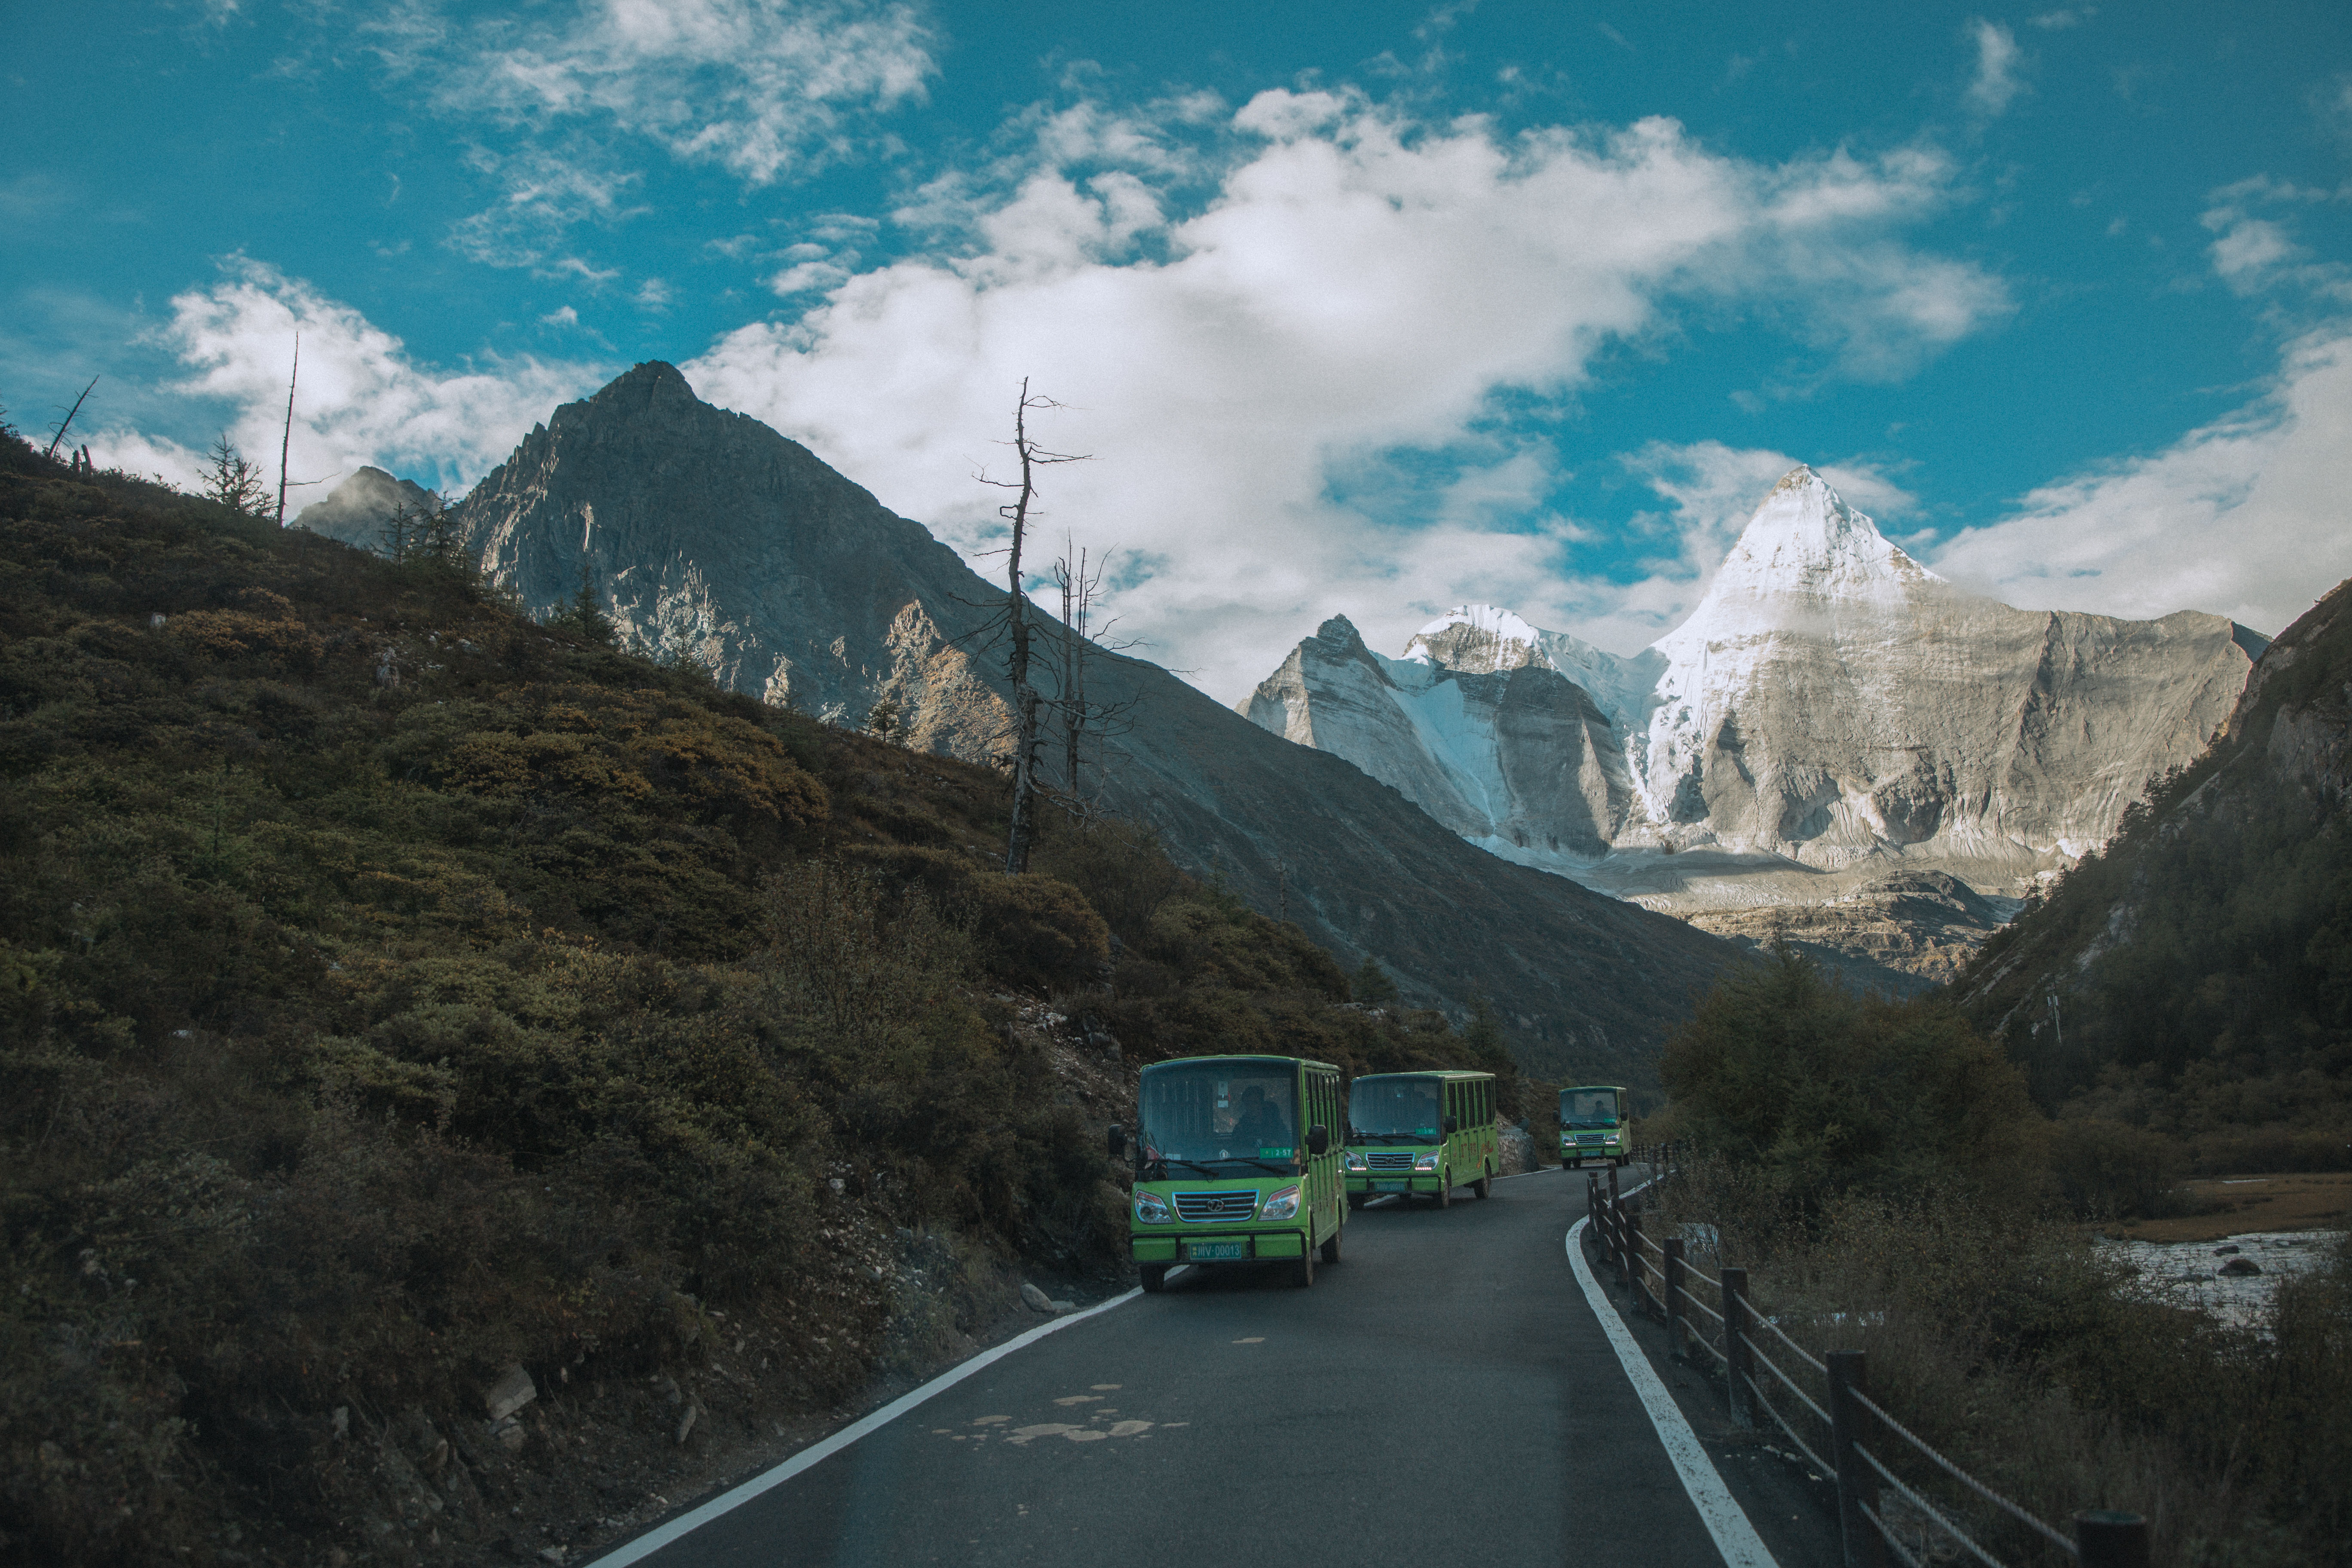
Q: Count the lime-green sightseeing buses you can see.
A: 3